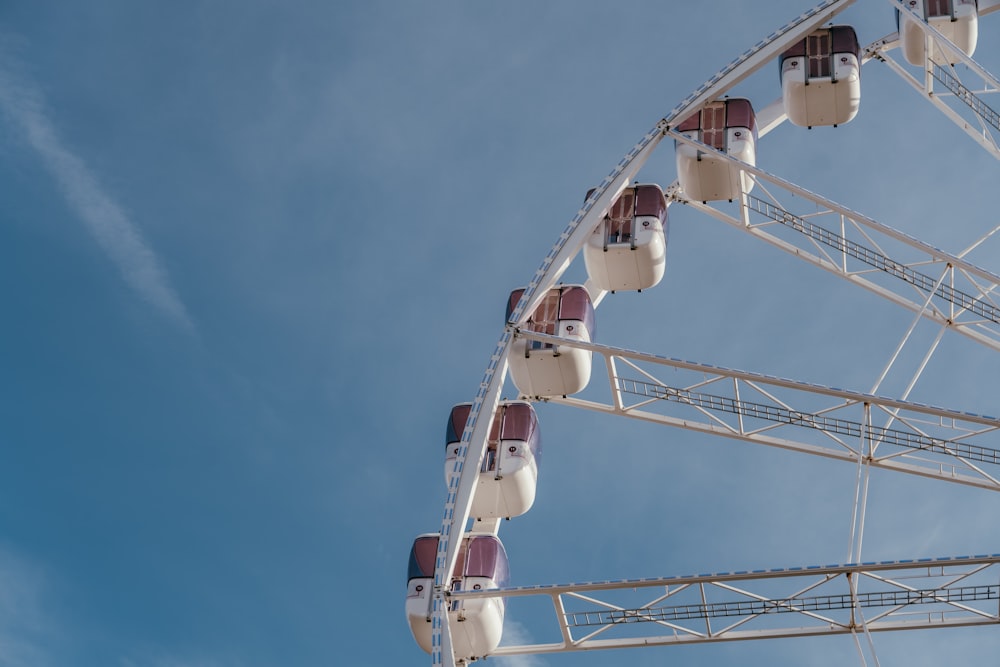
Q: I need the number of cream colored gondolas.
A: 7